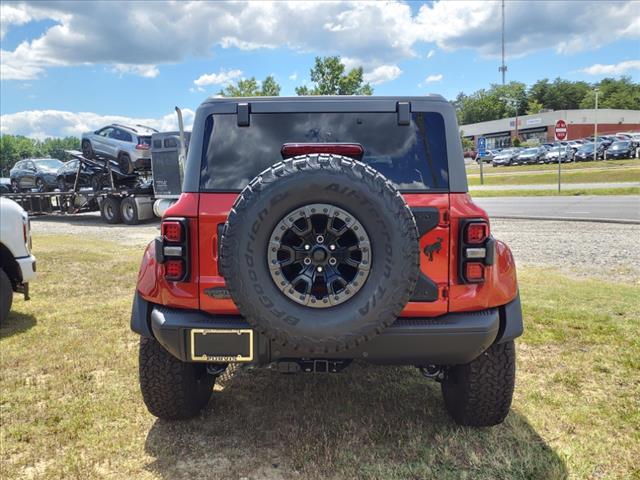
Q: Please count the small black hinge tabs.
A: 2